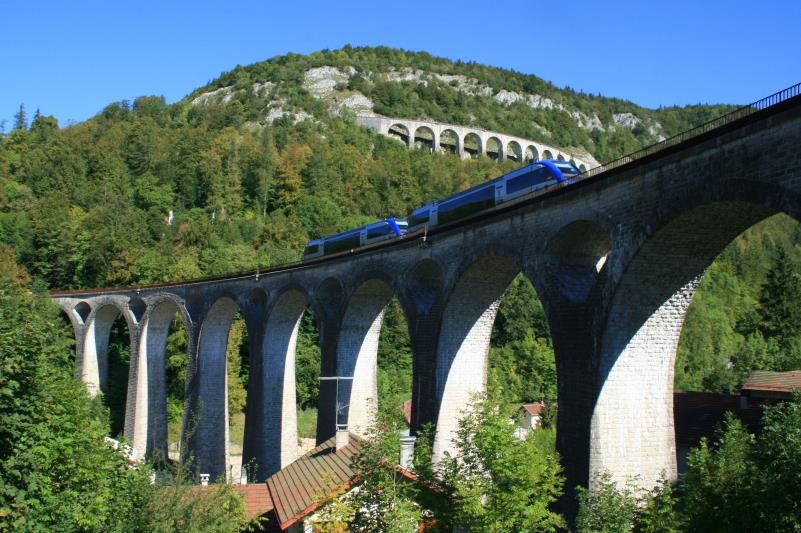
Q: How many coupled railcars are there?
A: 2